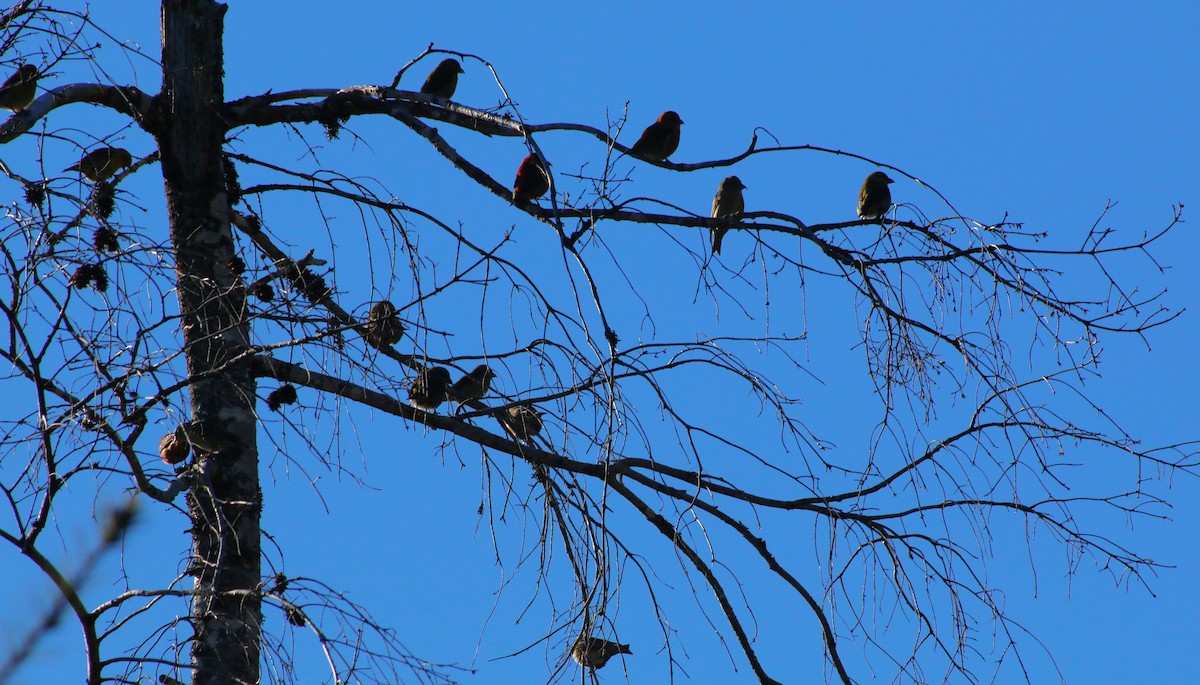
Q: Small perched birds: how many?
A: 14